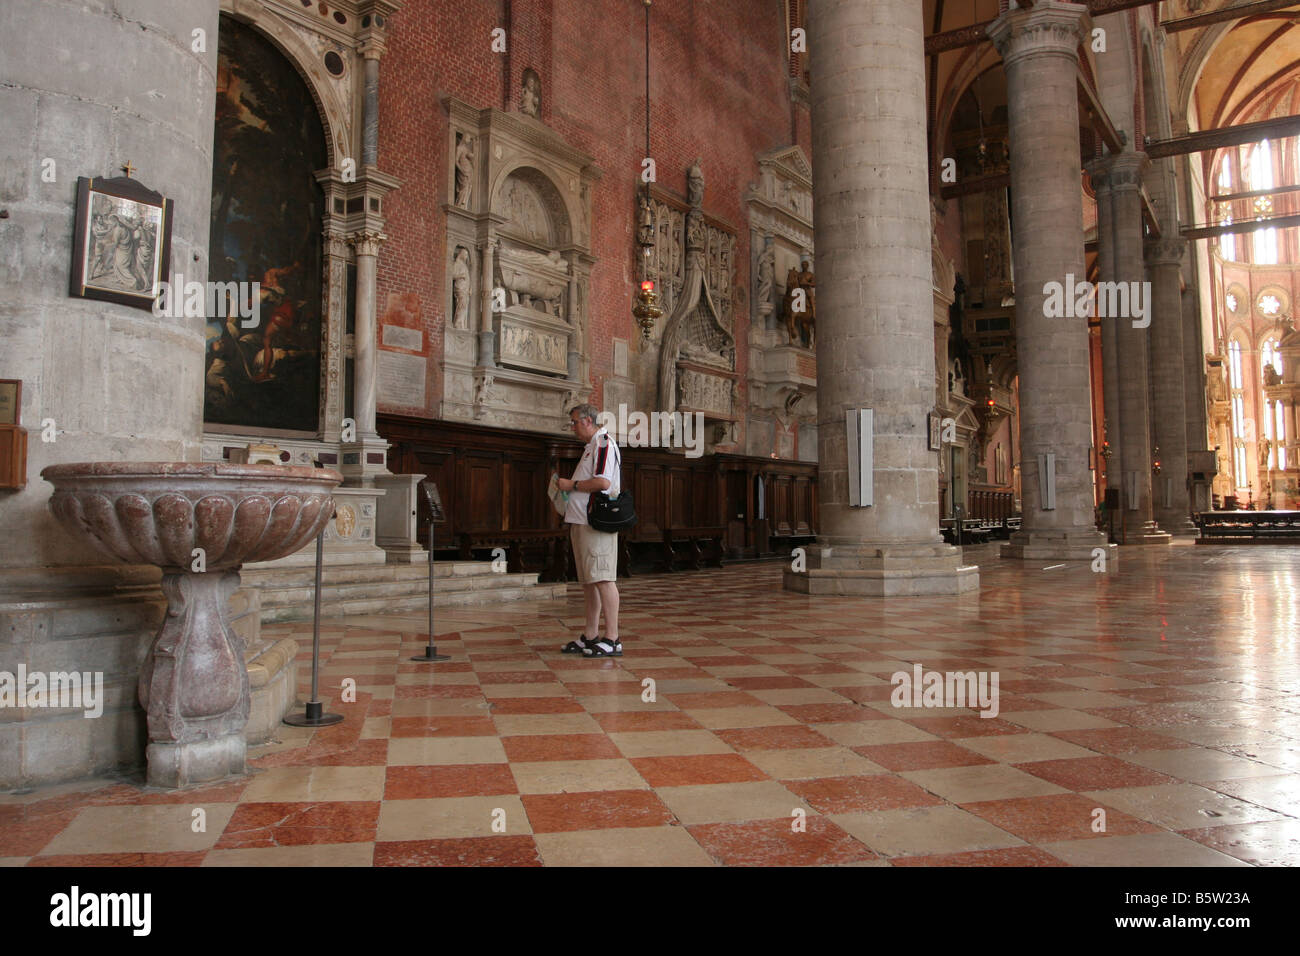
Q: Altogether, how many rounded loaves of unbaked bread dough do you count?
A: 0